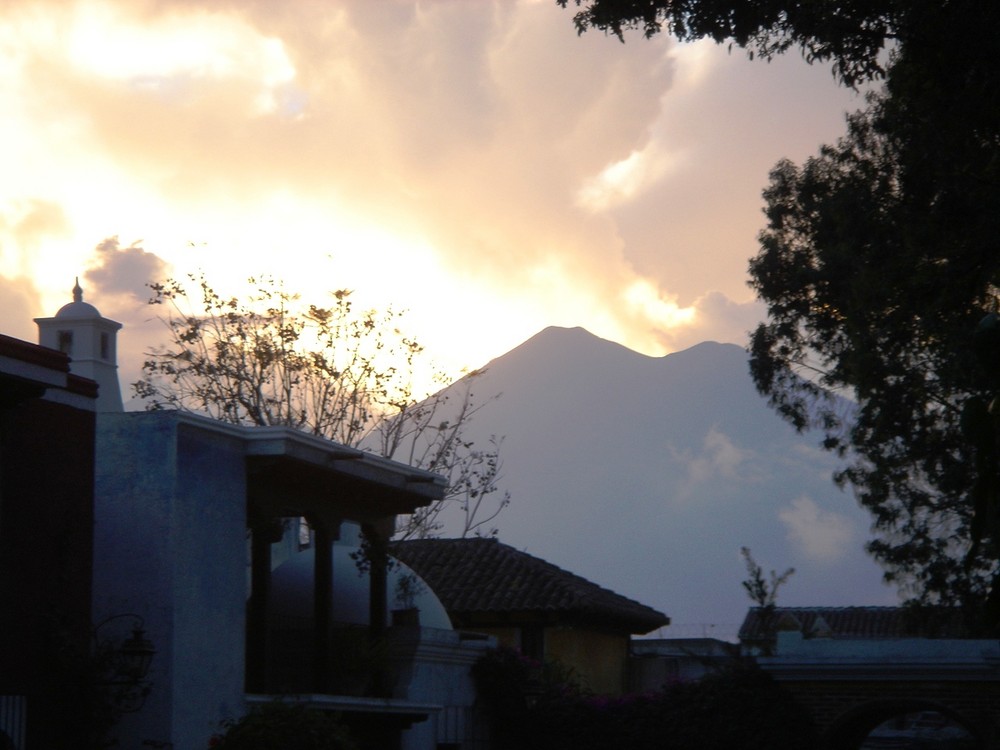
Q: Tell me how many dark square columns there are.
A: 3